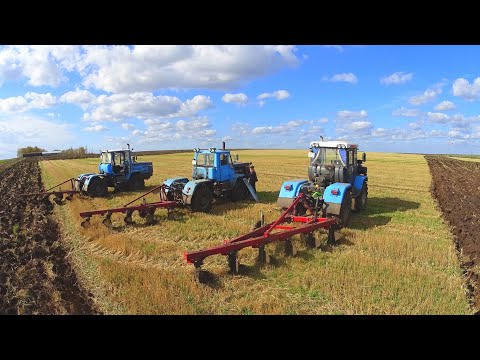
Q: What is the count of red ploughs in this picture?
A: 3